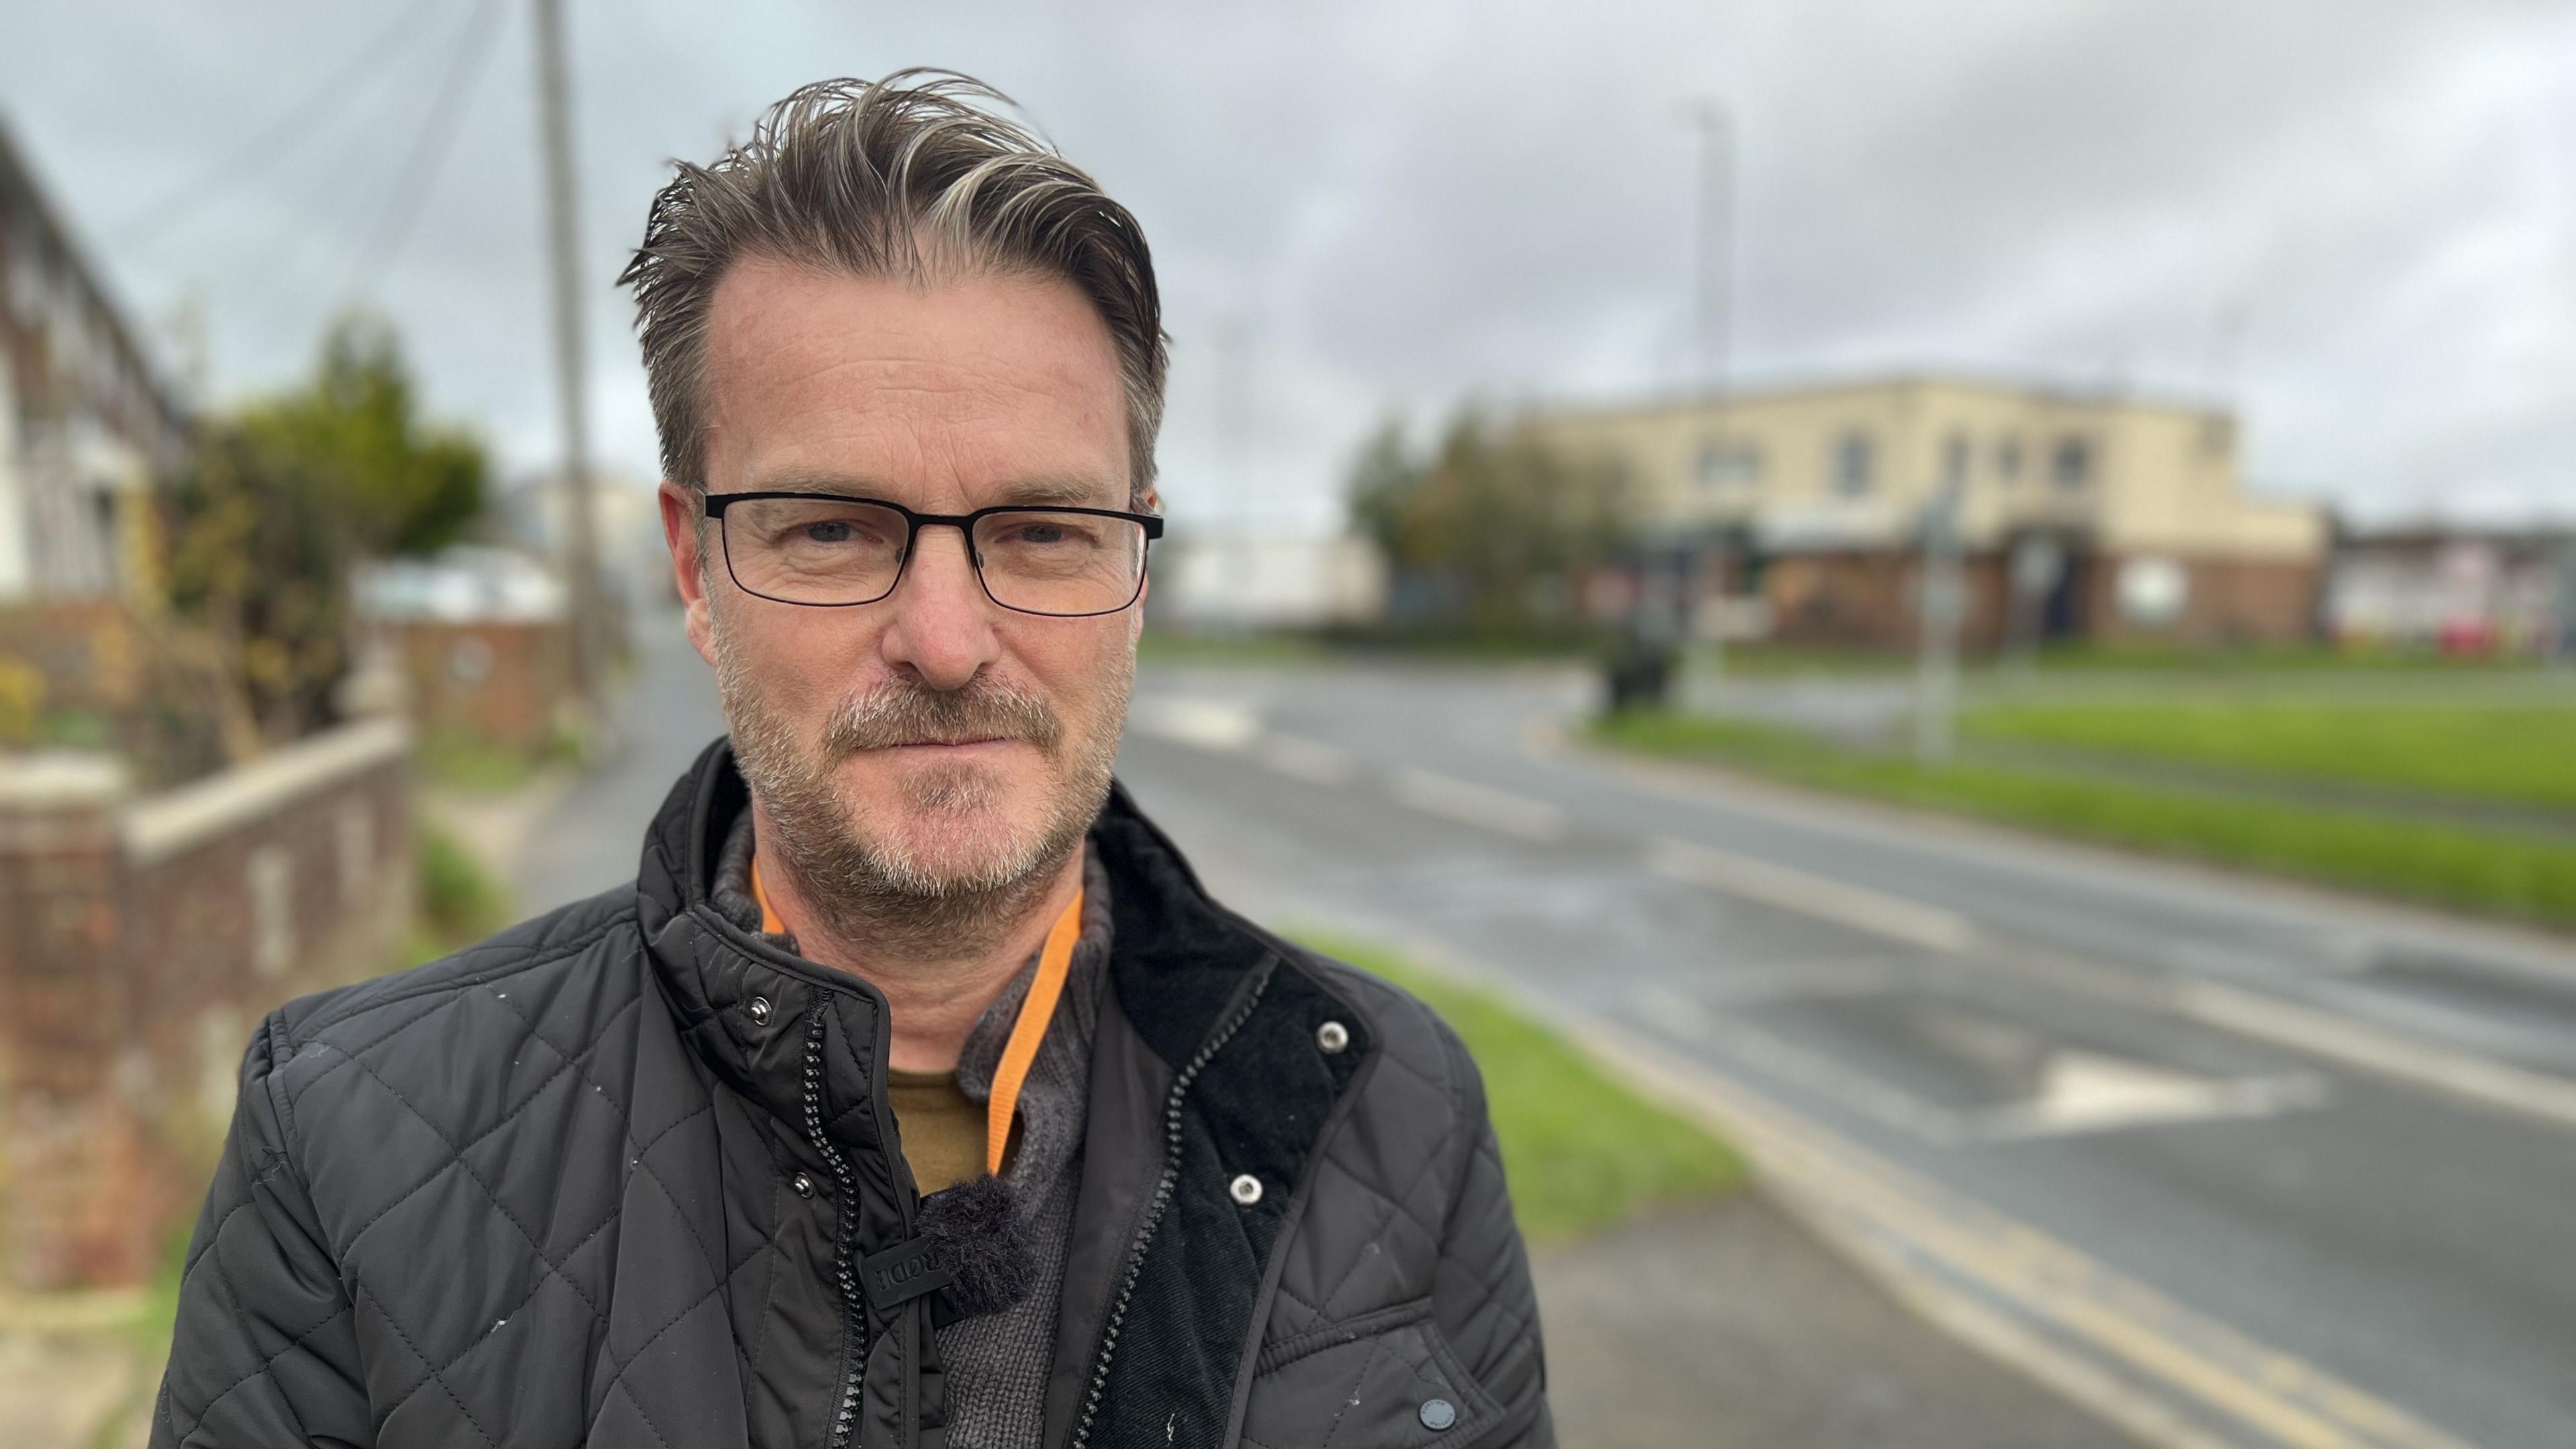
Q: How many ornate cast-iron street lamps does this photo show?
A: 0